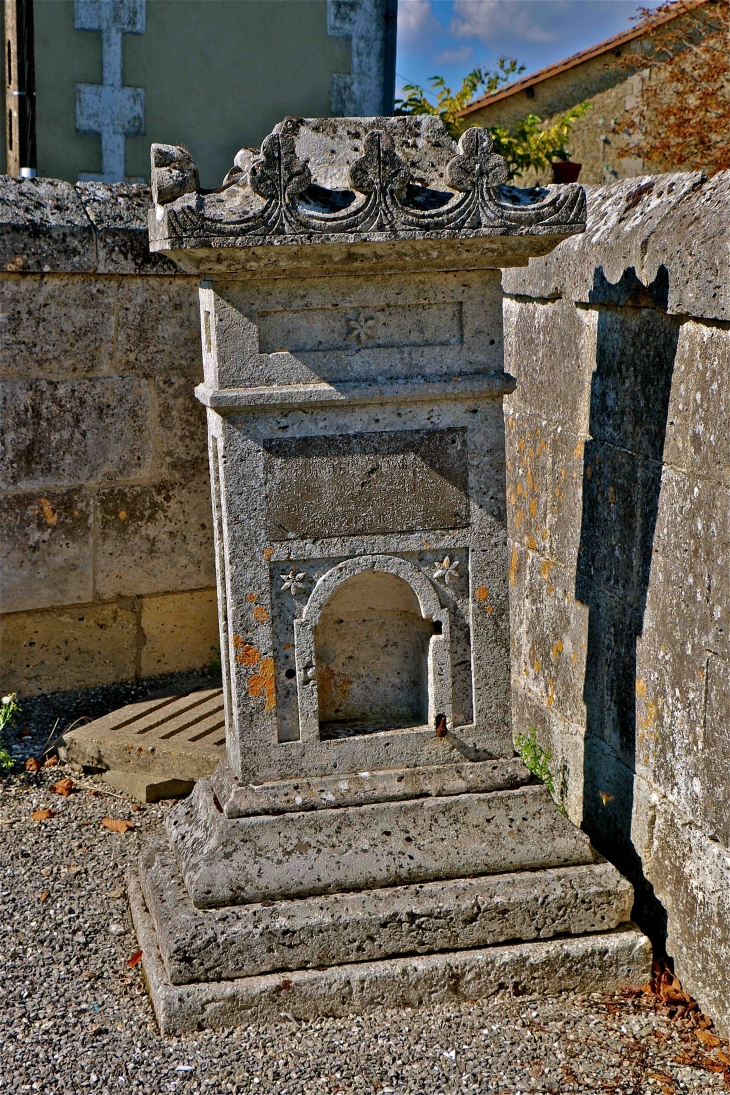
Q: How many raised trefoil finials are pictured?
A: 3